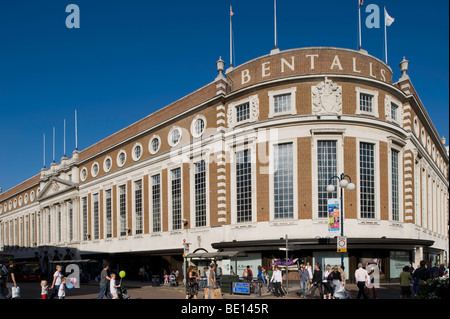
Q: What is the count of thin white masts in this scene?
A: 8